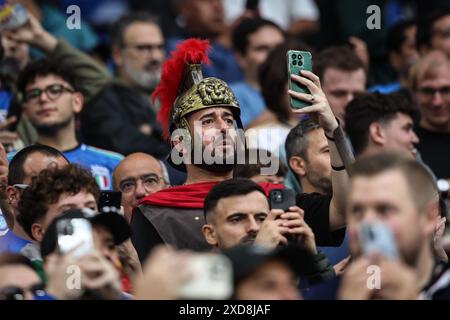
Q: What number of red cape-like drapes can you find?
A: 1